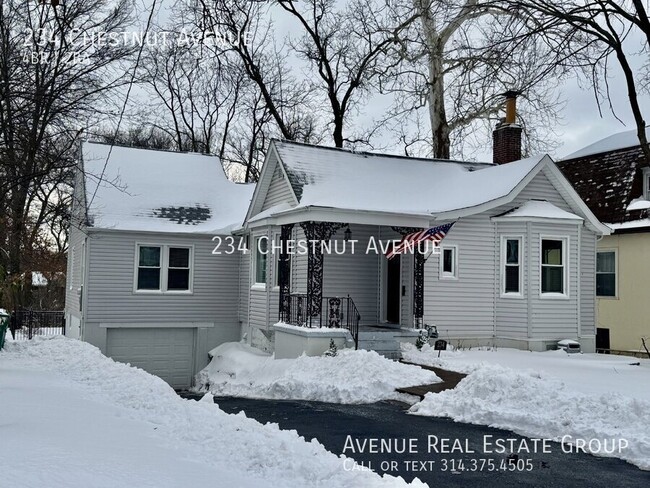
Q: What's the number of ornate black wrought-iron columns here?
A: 3